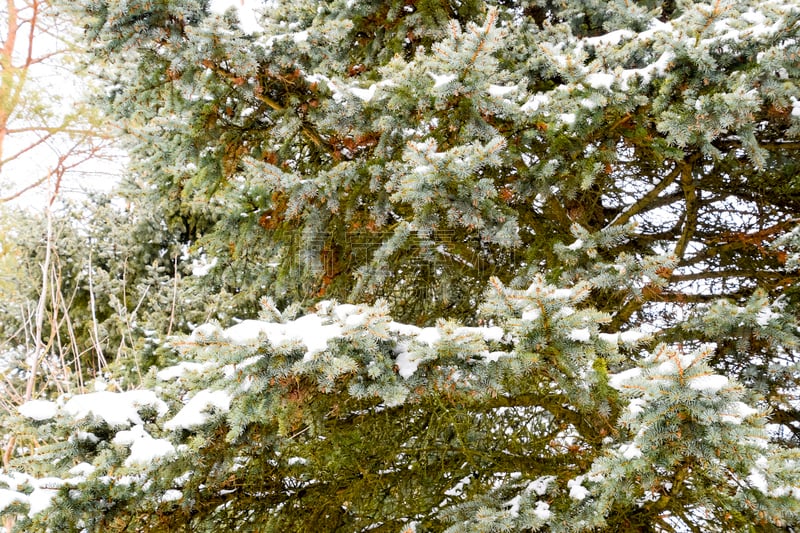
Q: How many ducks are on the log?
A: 0